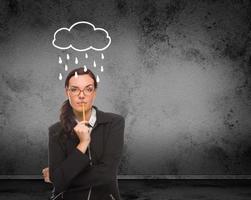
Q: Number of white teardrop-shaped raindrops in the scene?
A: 12